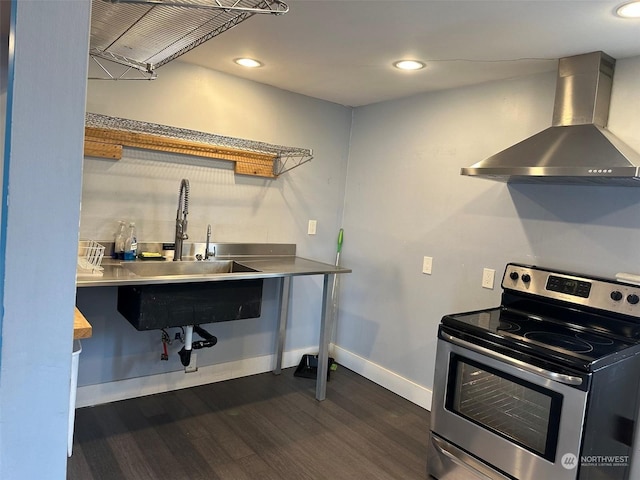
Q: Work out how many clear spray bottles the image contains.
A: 2